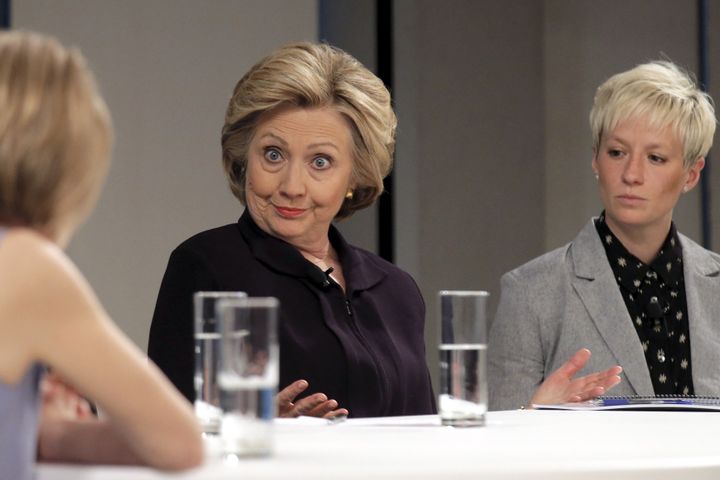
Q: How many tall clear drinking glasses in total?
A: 3